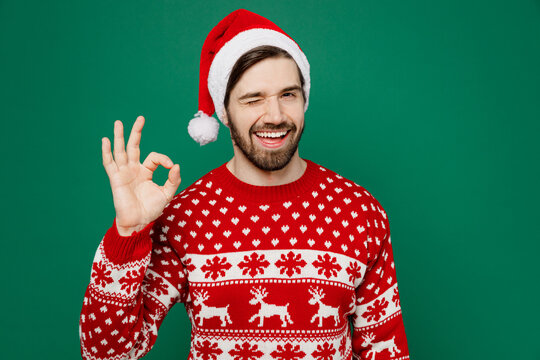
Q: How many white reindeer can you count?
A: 4